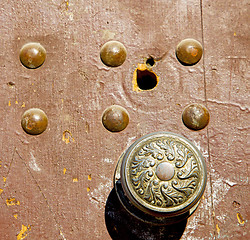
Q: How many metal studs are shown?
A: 6